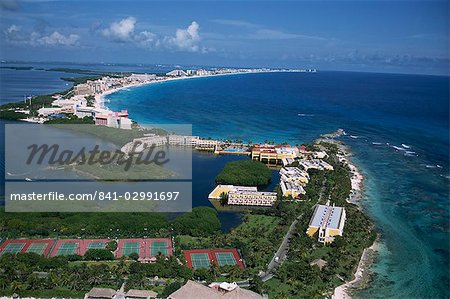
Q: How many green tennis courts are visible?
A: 8